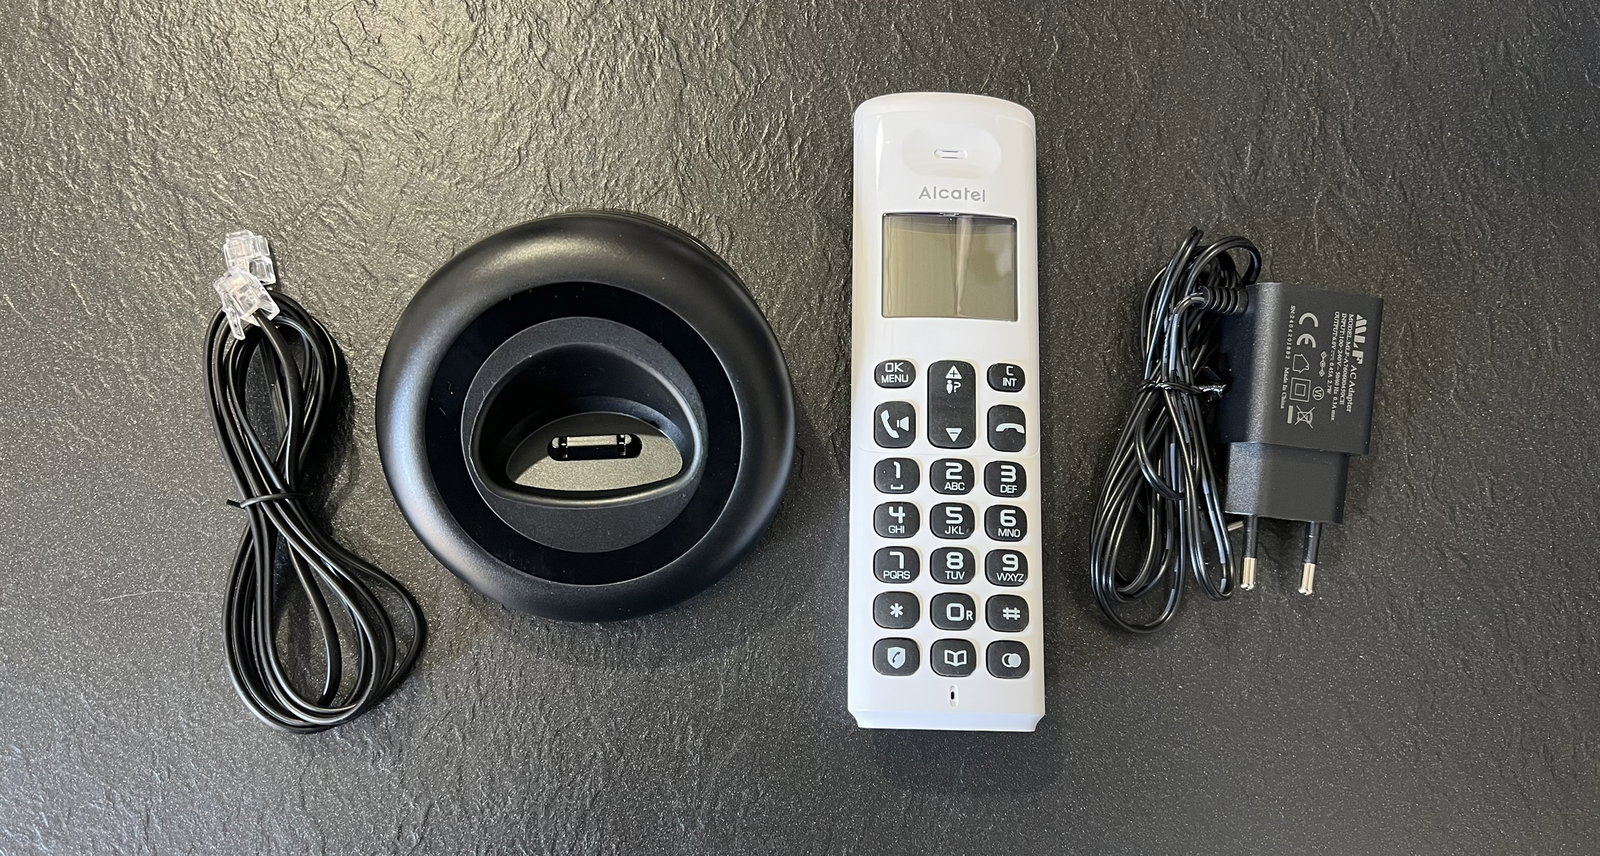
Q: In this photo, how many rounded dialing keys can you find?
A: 12